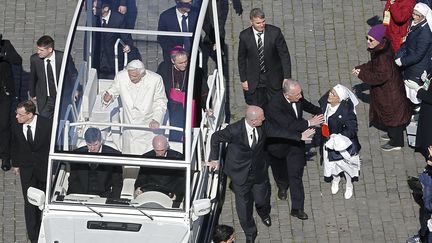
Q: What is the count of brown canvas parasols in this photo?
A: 0